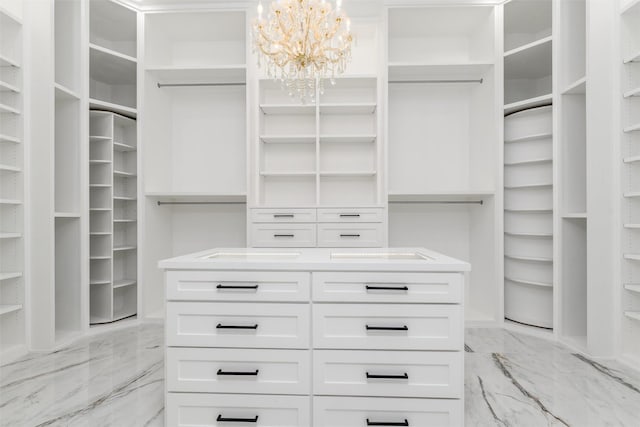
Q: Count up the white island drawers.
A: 8